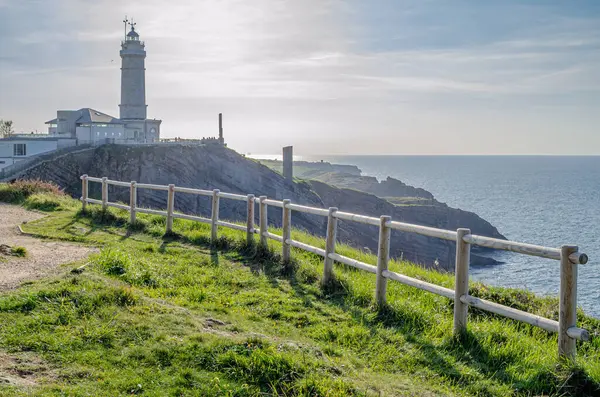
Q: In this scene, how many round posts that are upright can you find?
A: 12